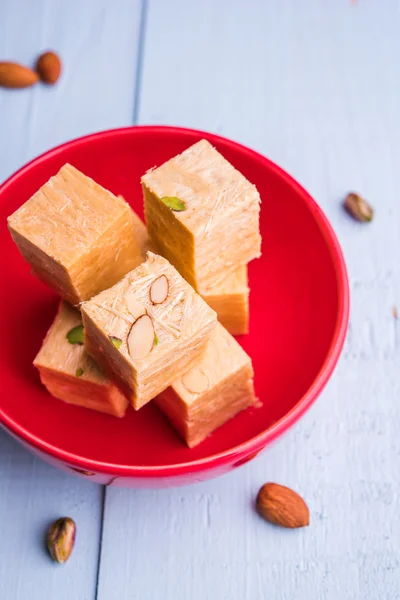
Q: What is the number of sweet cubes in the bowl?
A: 7